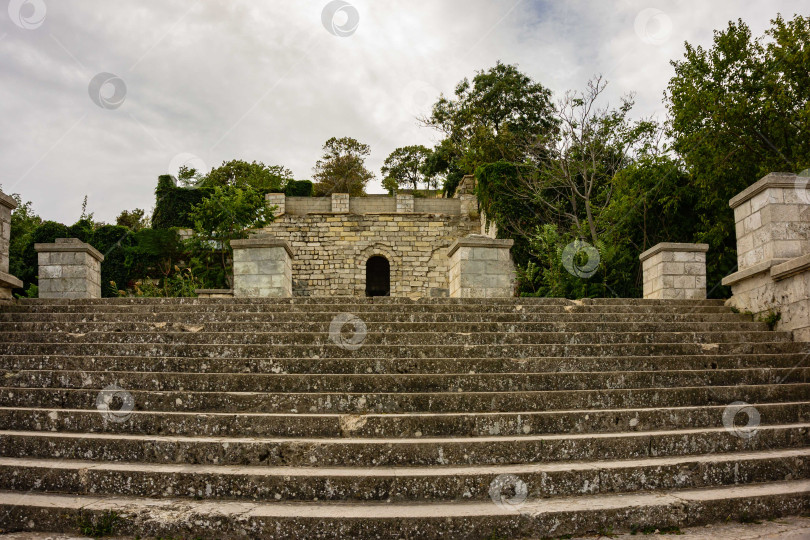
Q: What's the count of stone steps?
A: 13